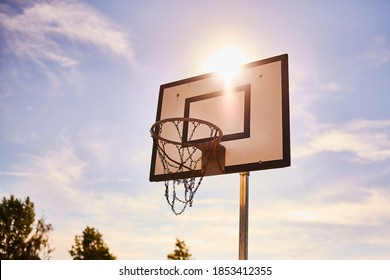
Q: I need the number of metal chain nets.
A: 1